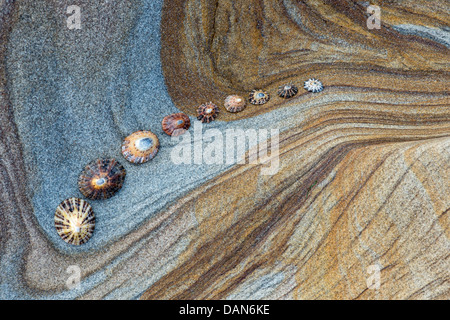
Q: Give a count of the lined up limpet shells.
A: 9